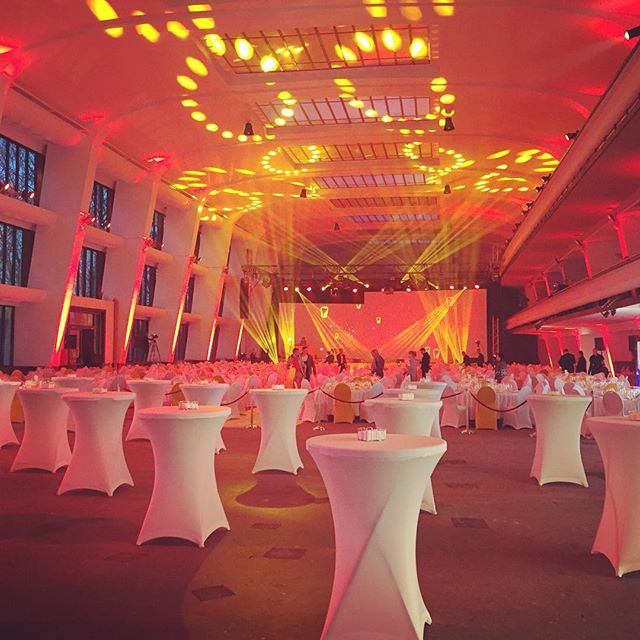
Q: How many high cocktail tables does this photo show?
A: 14